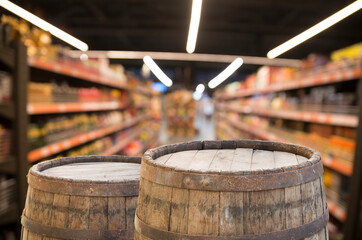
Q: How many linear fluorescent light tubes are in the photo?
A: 5